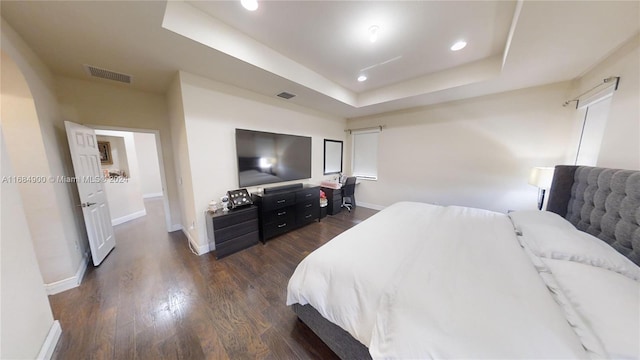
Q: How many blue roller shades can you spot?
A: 0